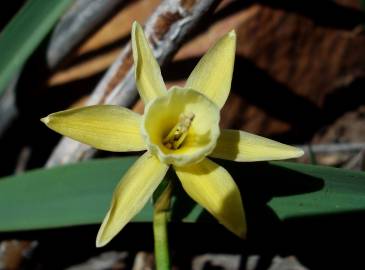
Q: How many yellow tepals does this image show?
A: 6